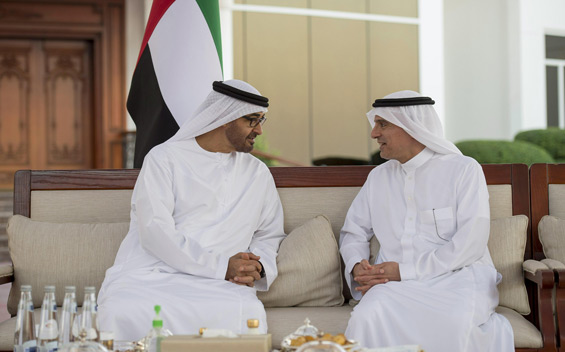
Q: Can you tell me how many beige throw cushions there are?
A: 4